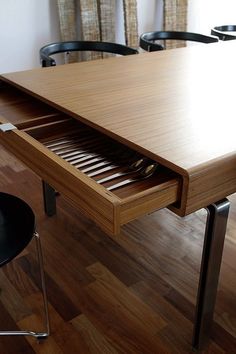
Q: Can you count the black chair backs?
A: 3